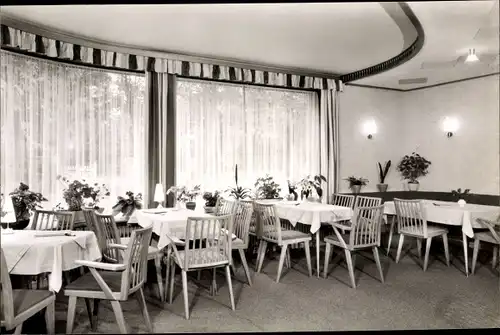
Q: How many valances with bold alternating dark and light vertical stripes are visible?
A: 1